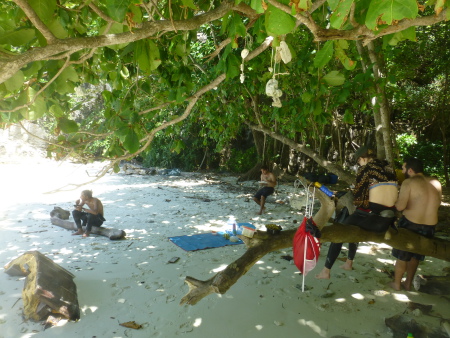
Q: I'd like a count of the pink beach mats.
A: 0